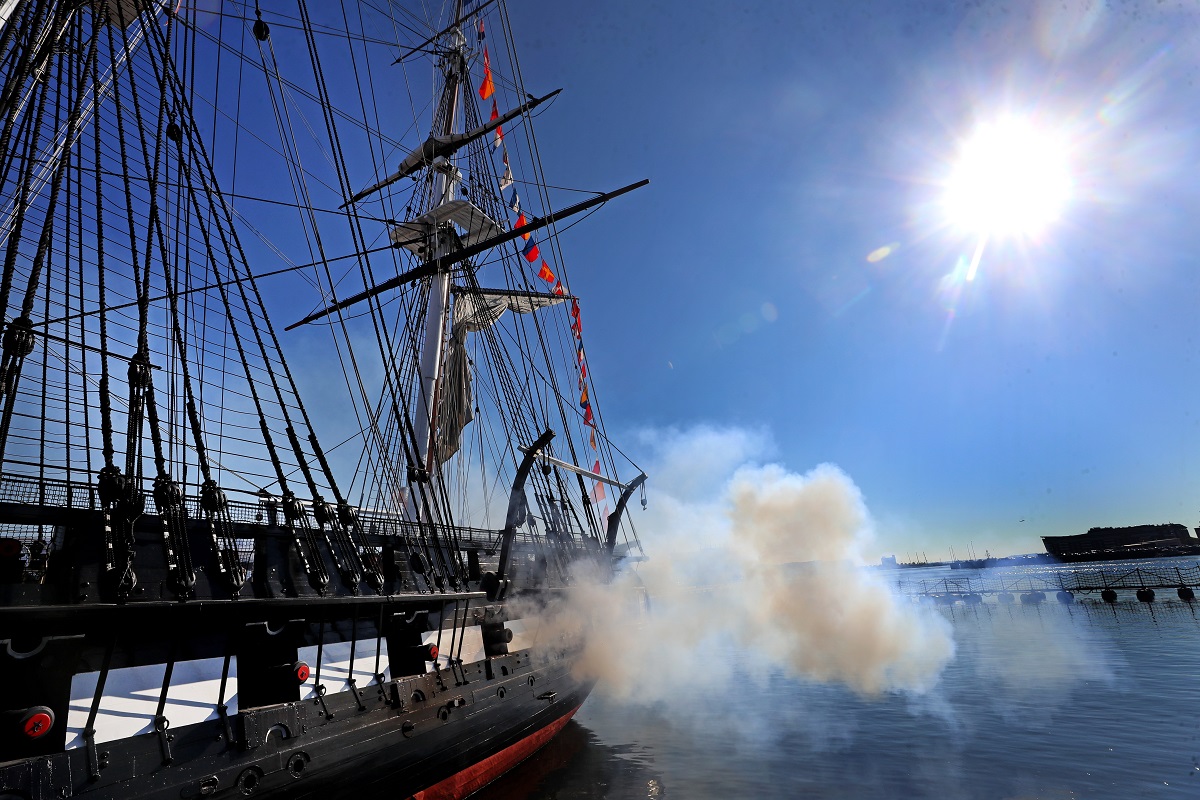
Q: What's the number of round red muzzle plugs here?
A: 3